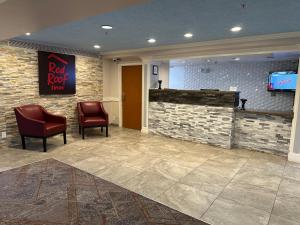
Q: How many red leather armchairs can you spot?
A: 2